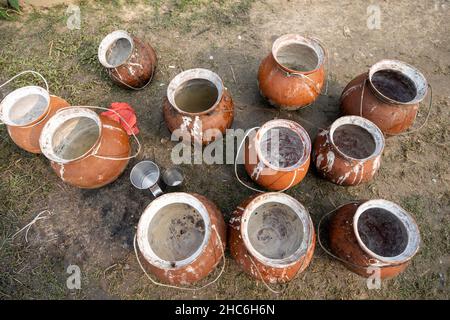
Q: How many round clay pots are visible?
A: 11